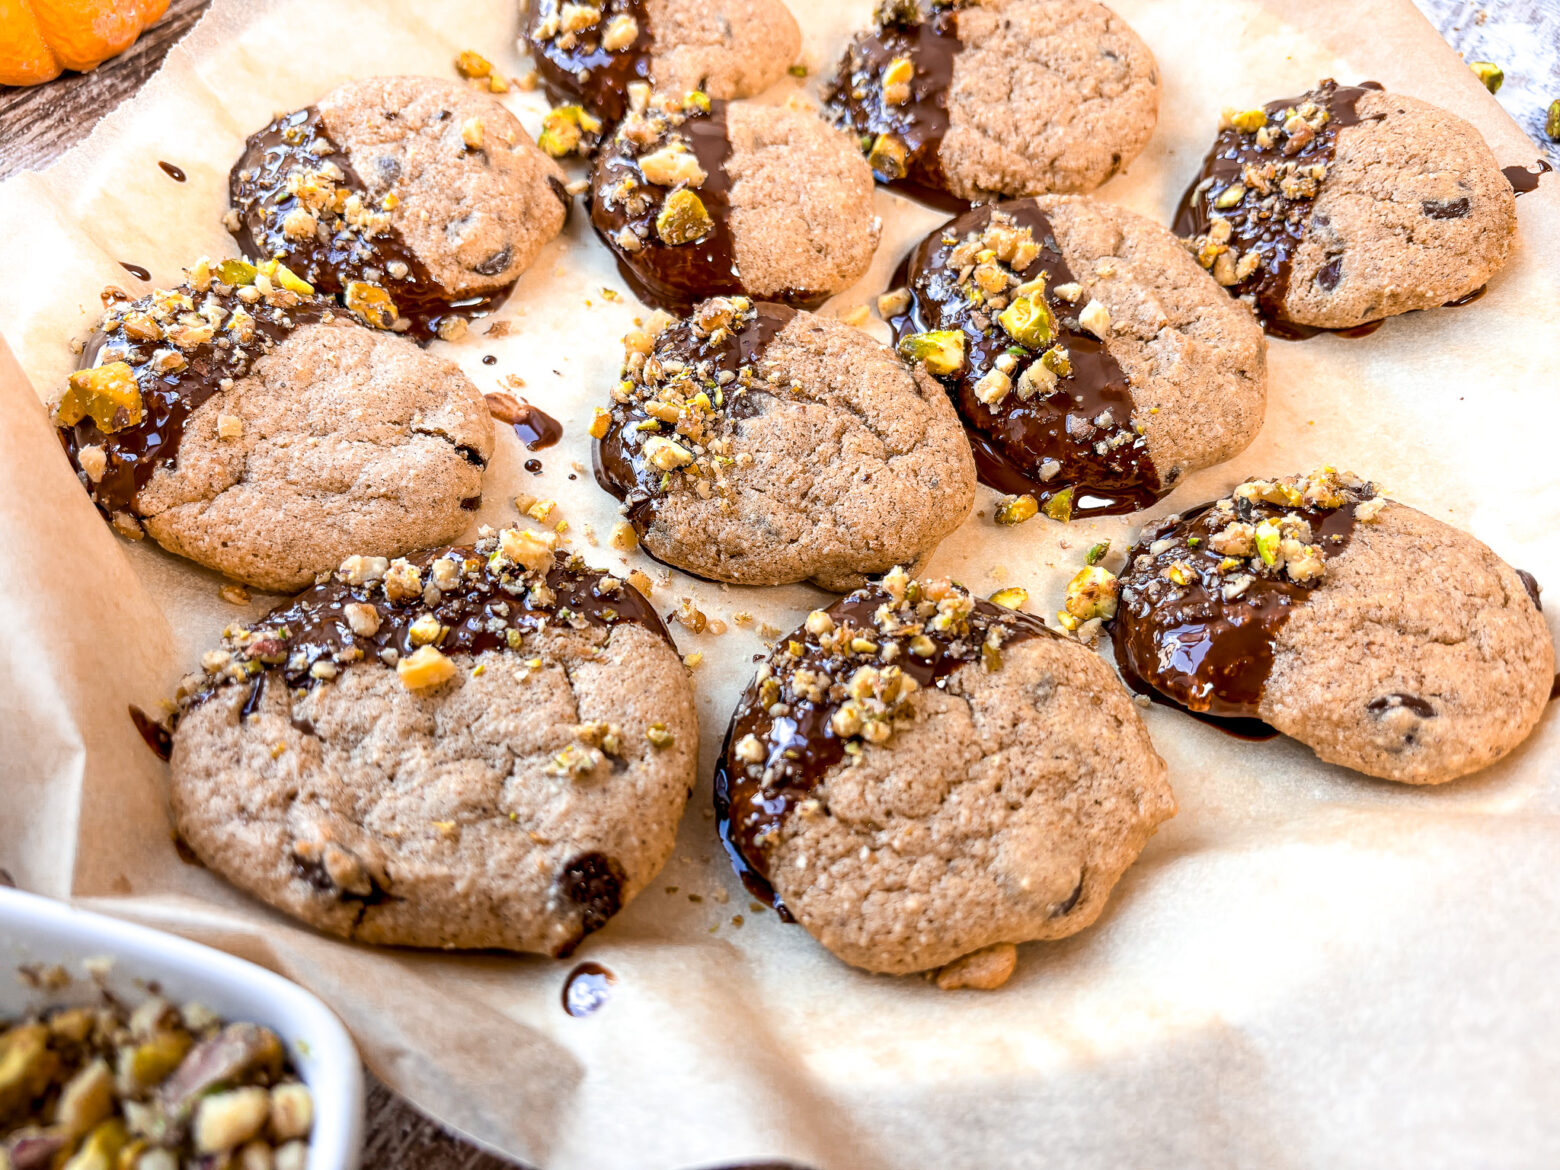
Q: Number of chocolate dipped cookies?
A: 11